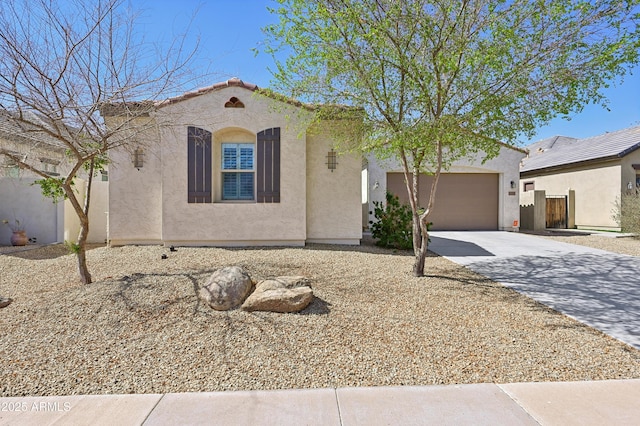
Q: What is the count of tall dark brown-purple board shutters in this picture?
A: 2